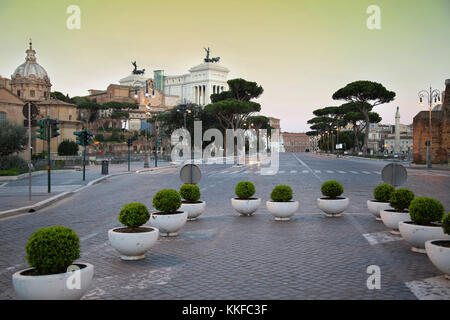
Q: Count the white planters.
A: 11